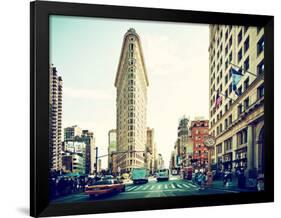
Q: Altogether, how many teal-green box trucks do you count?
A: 1